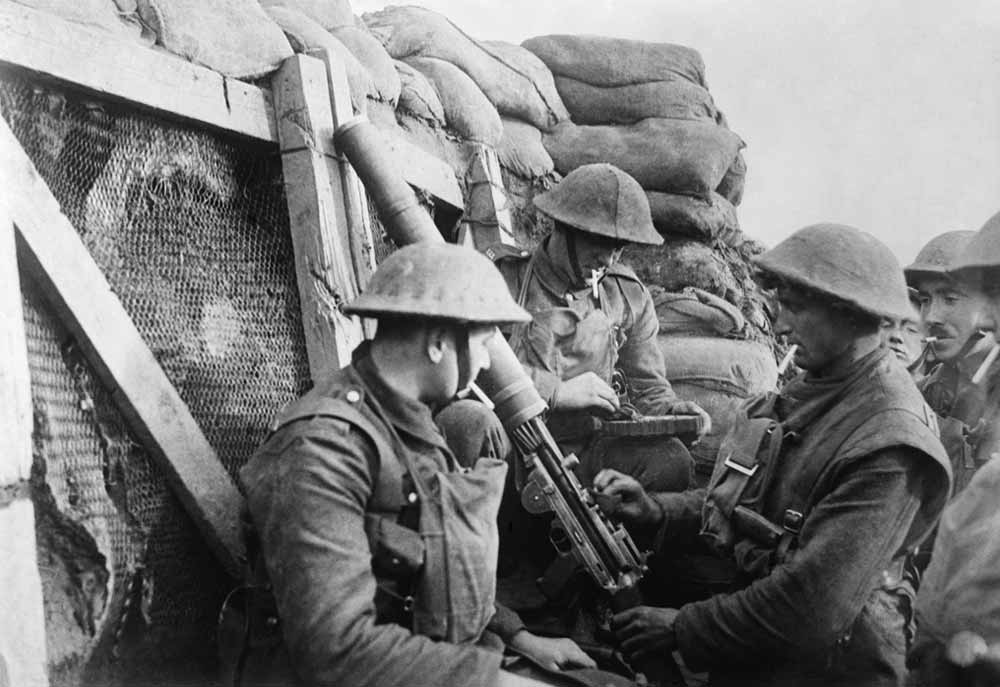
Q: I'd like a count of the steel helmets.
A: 5